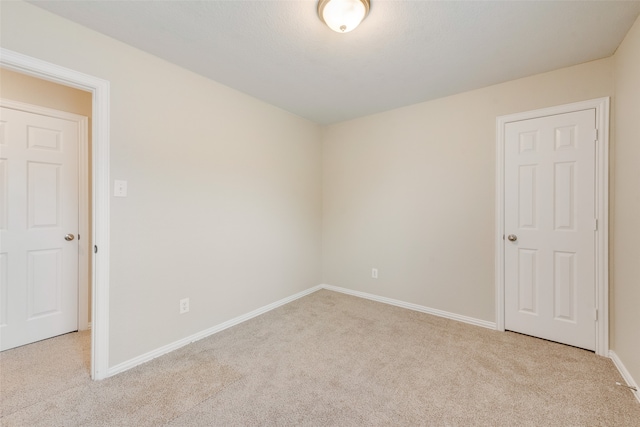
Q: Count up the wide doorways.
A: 1